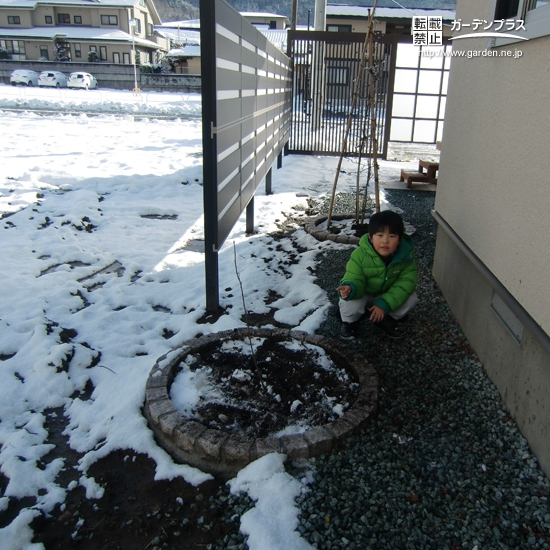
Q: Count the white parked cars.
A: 3